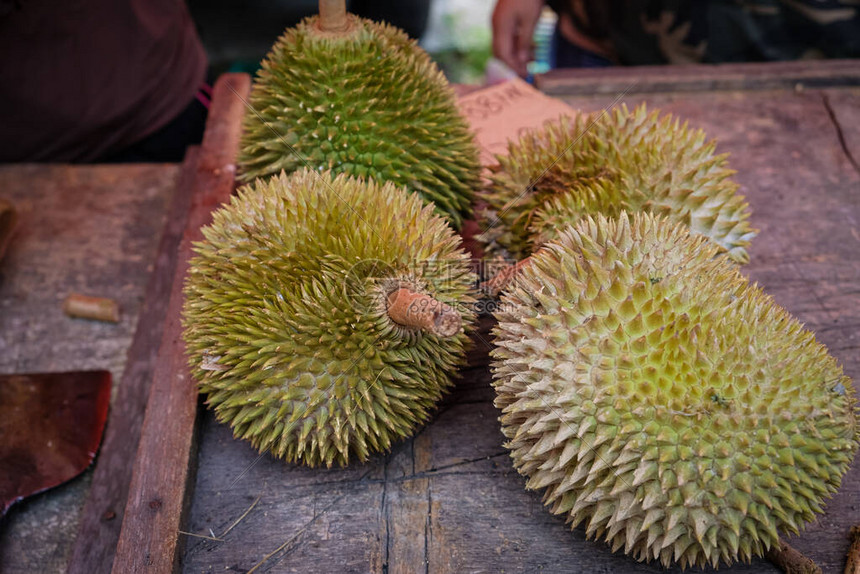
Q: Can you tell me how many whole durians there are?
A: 4